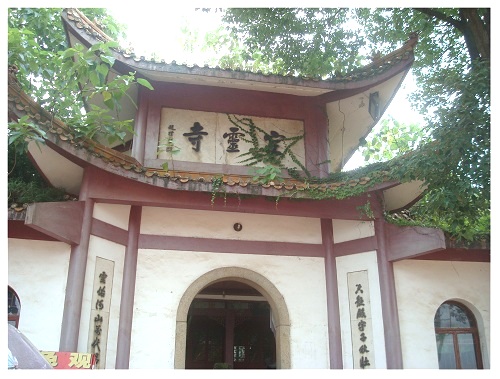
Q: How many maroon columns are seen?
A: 4